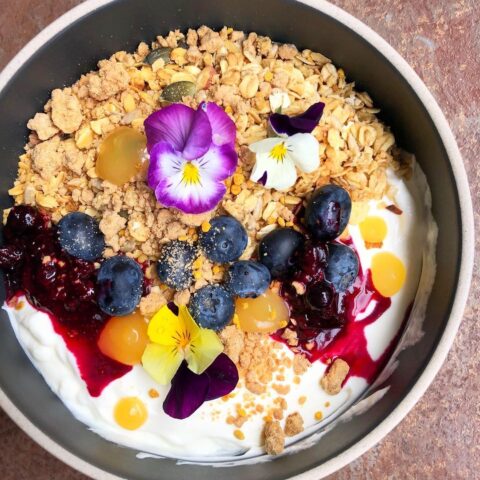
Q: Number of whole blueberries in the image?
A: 9